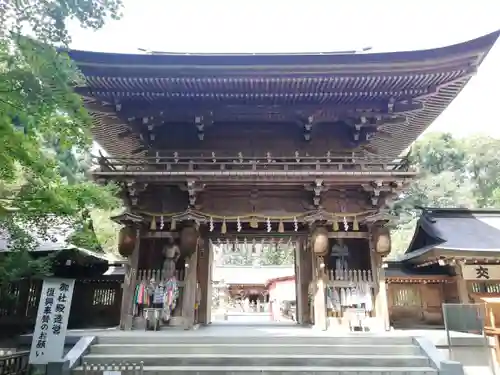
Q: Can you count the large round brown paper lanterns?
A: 4